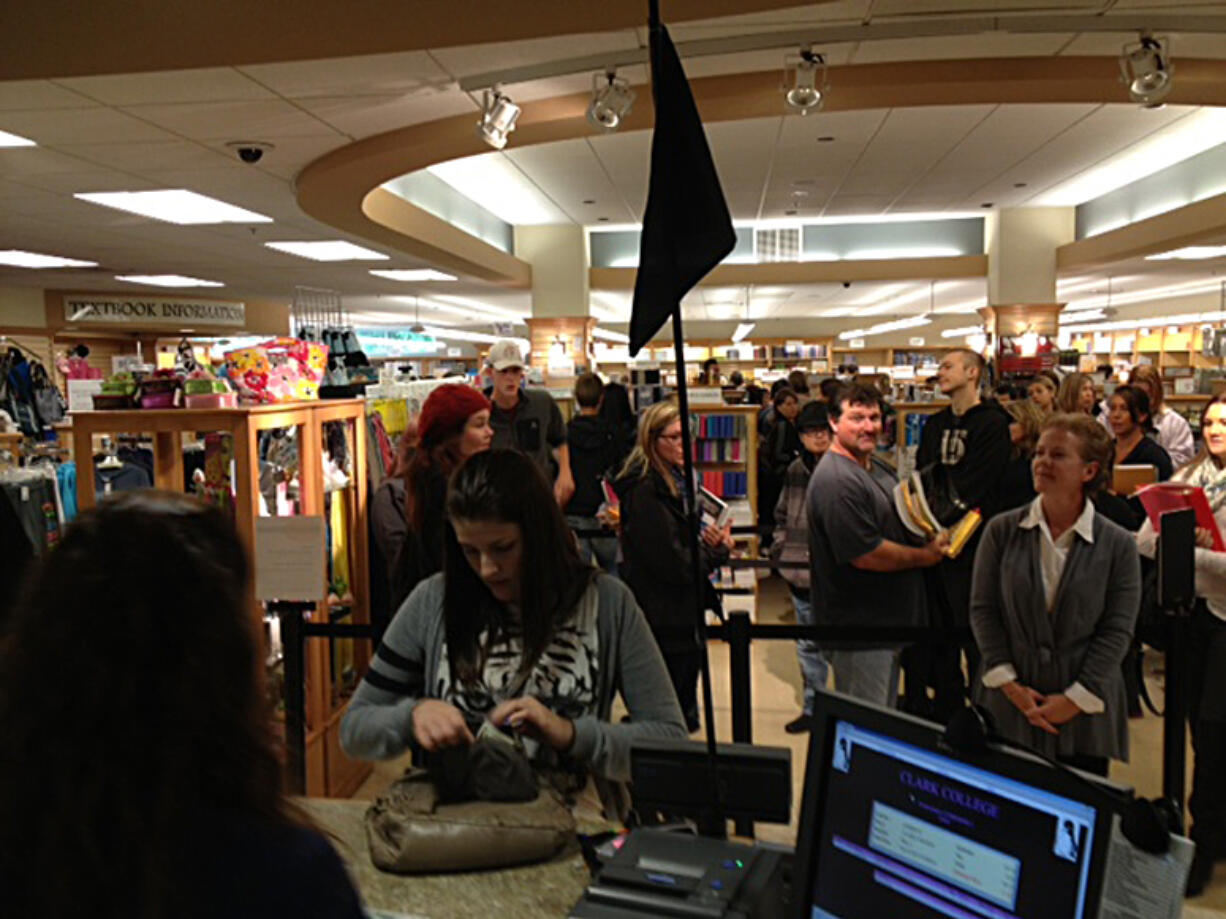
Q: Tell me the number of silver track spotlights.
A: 4